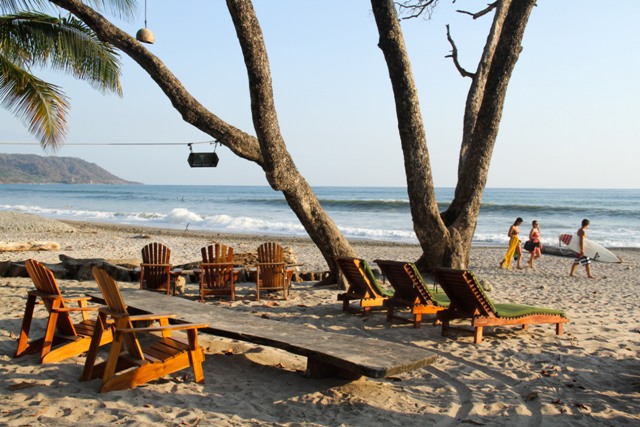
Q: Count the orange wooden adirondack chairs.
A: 5